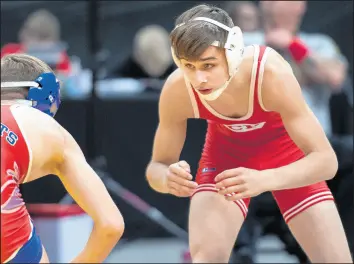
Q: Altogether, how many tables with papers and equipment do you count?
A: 1